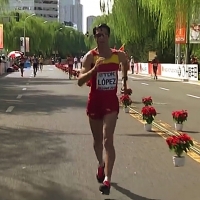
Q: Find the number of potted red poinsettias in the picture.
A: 5